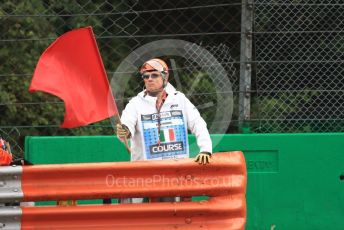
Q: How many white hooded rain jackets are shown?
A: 1